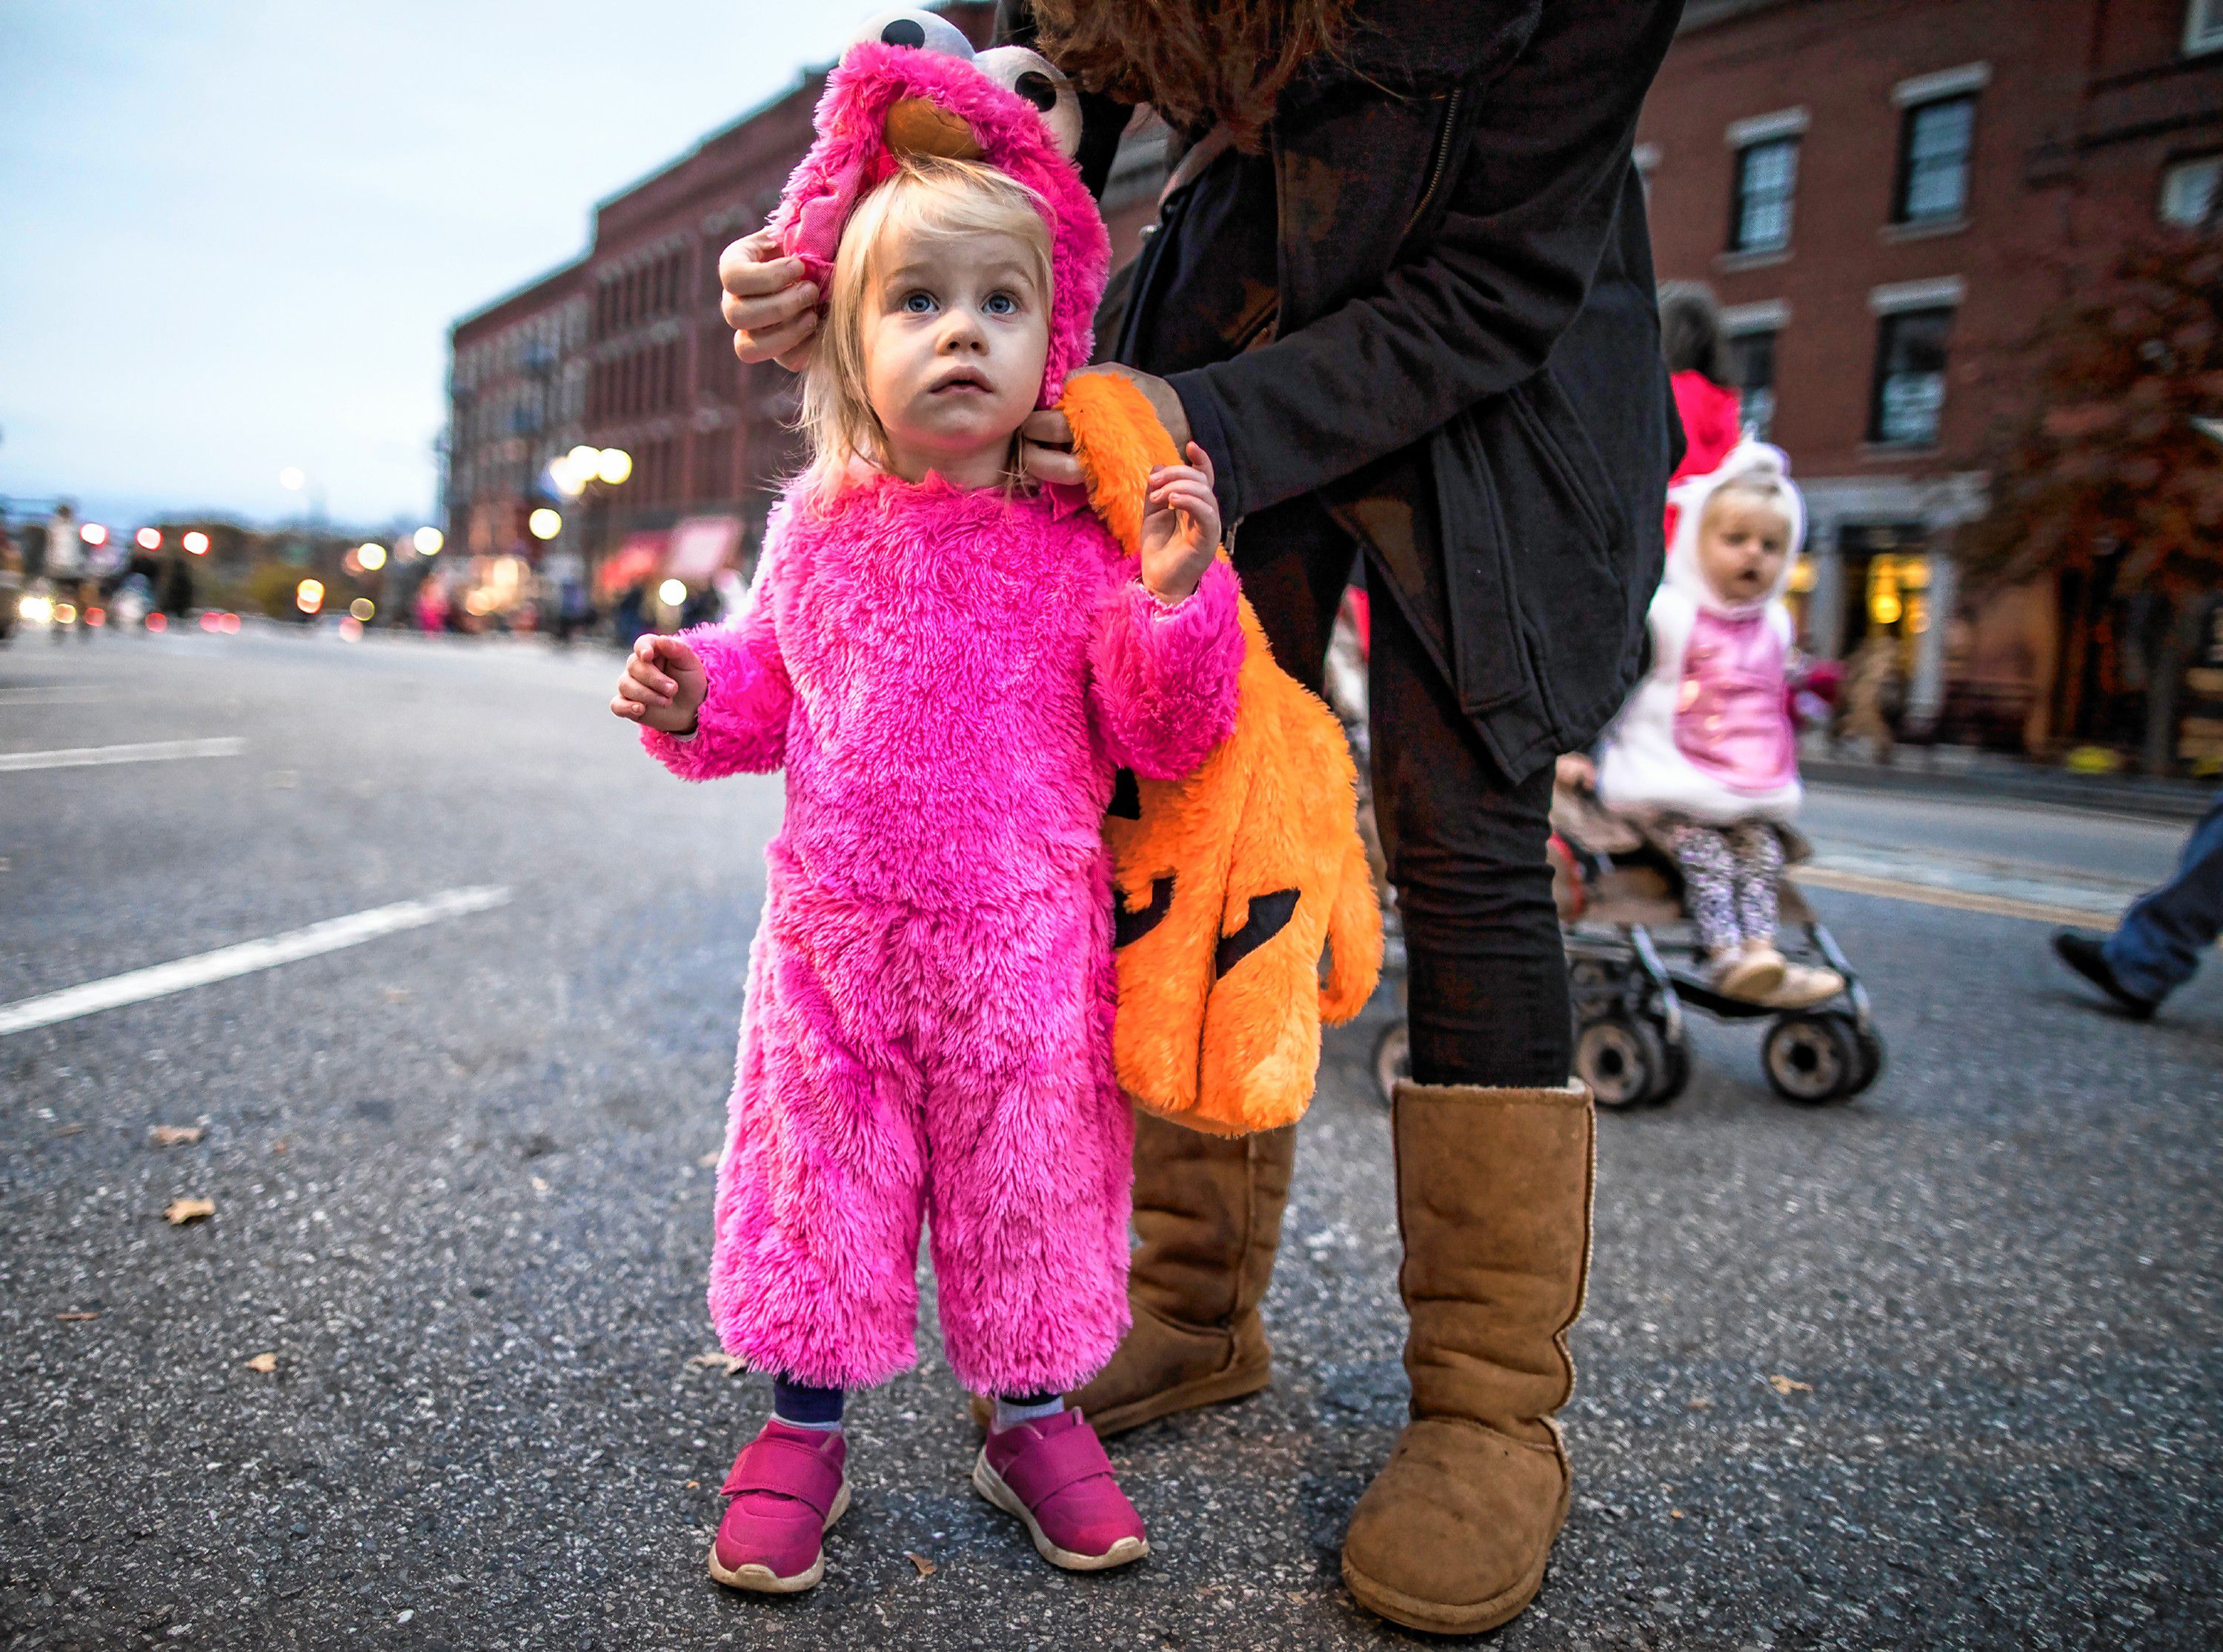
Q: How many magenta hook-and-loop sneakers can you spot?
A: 2